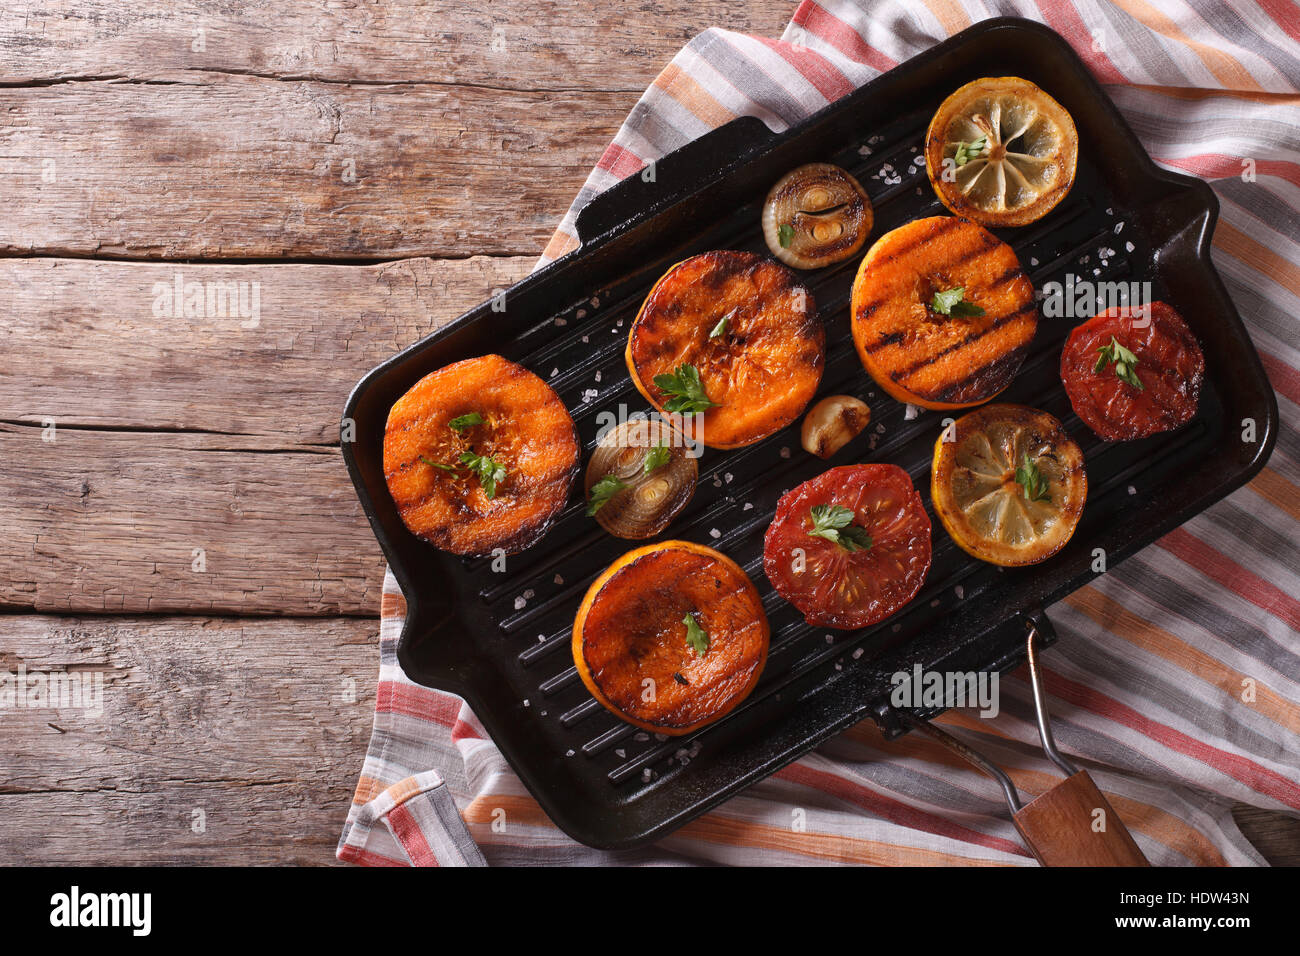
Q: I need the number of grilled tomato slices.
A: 2